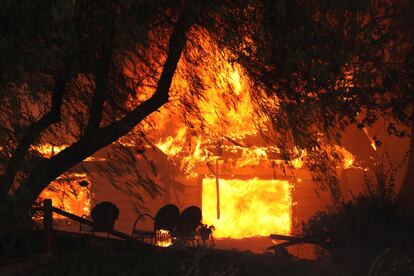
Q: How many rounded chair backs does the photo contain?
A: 4